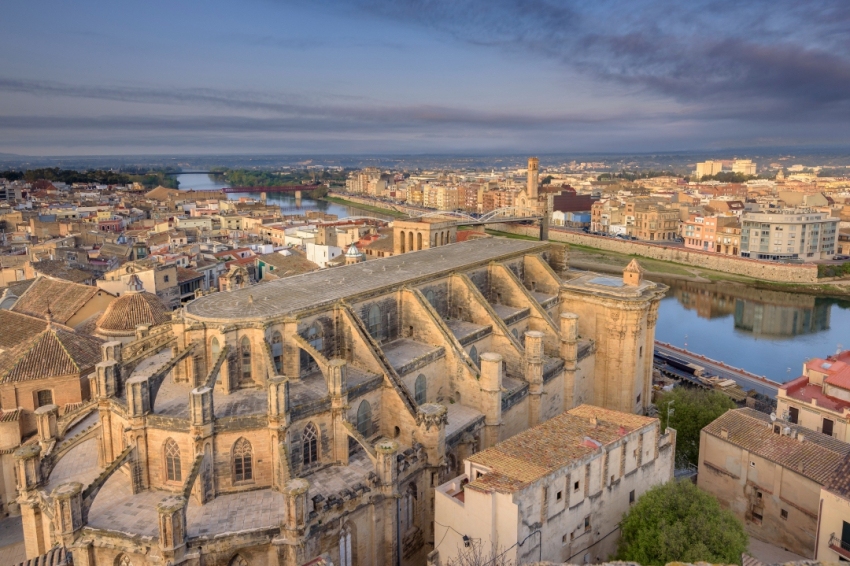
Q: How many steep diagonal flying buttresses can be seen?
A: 5